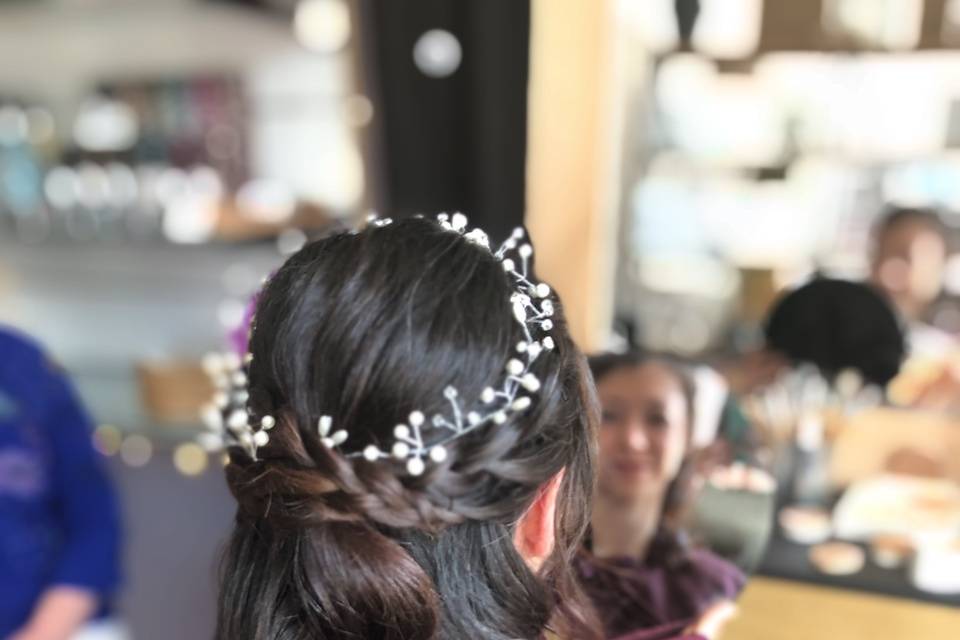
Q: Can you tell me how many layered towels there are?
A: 0